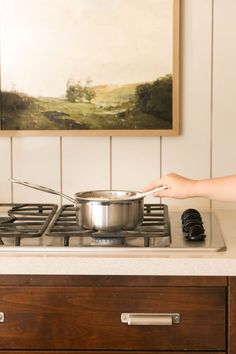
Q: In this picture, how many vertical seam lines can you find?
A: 5